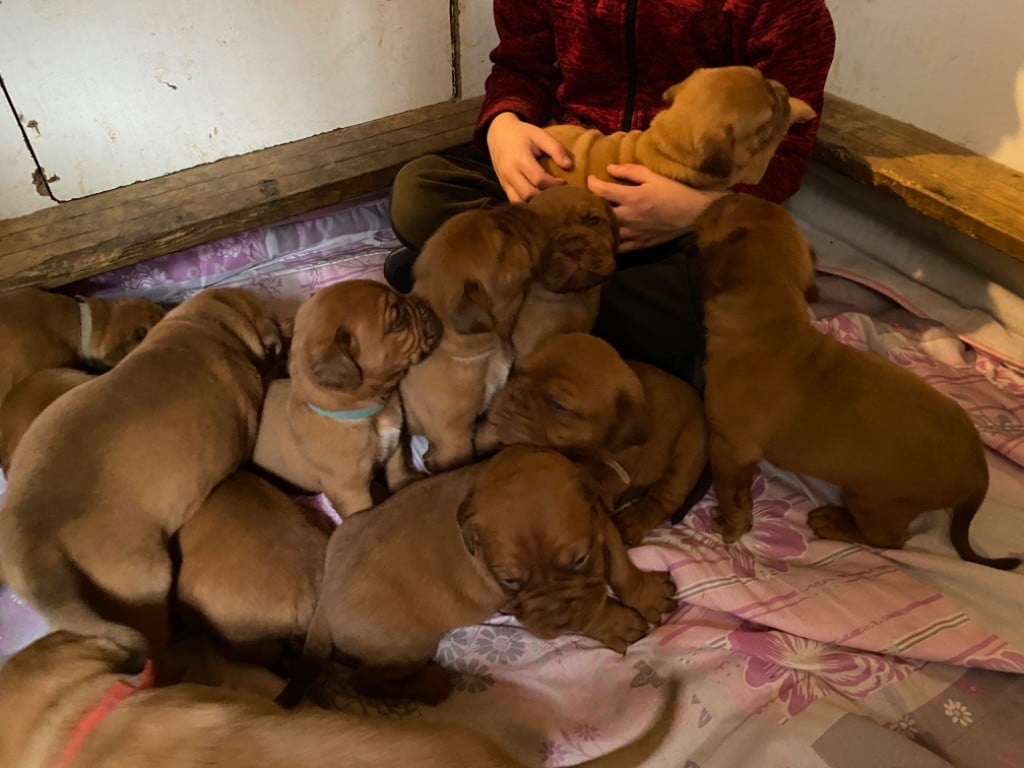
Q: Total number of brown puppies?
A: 12